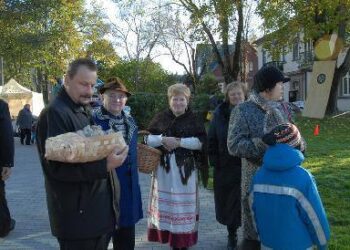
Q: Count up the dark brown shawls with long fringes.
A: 1